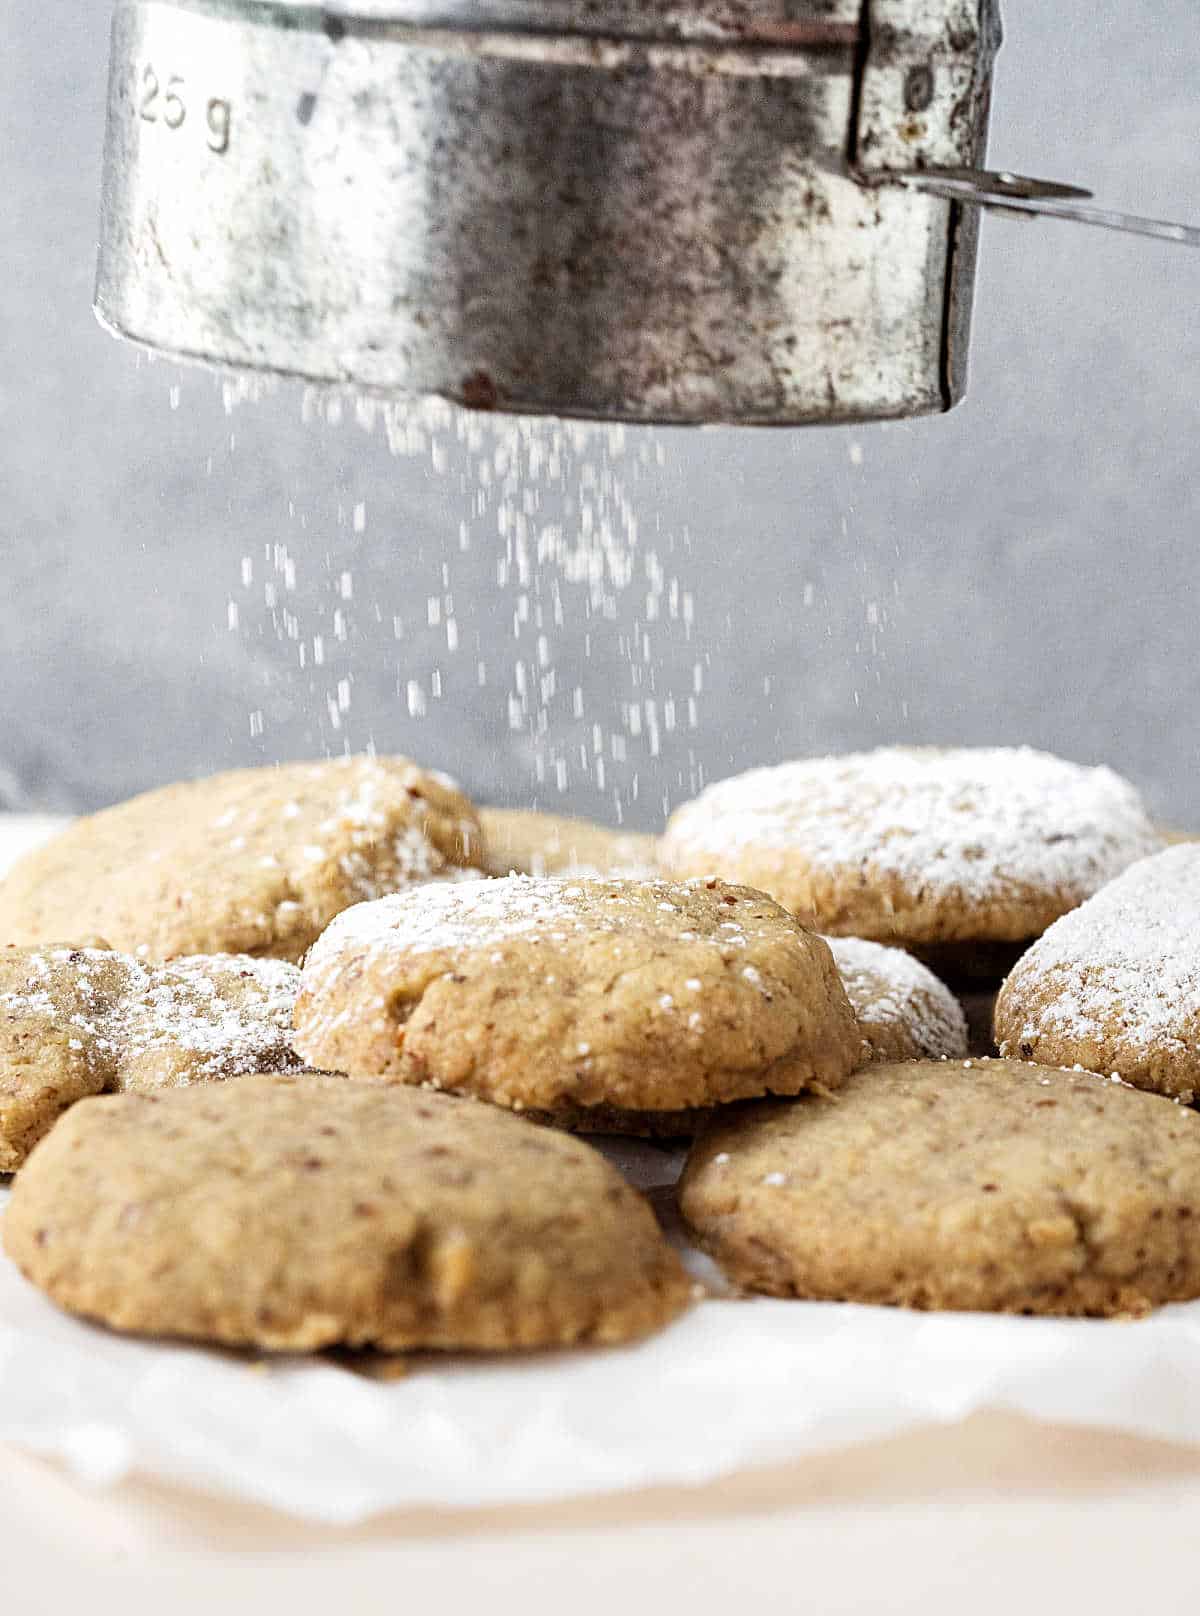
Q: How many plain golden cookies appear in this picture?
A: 2